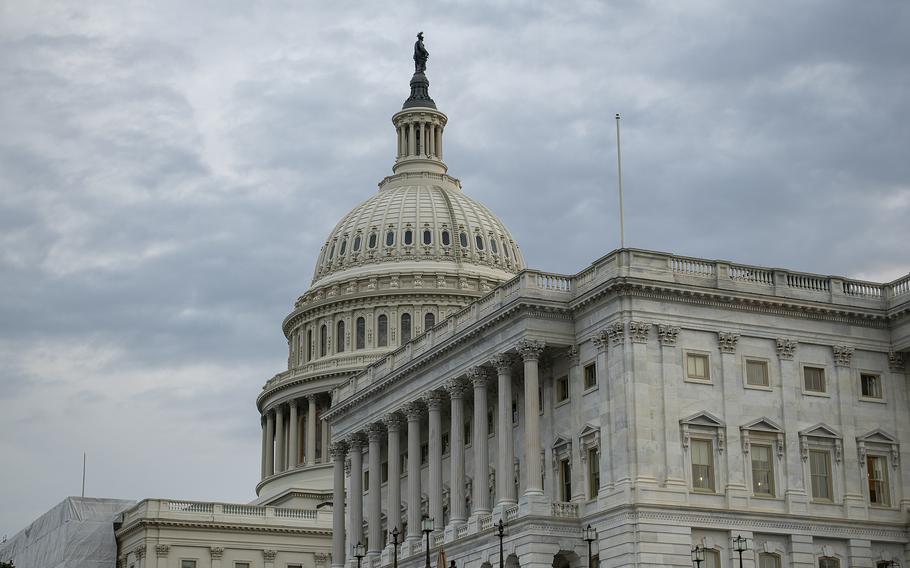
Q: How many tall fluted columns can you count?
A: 10